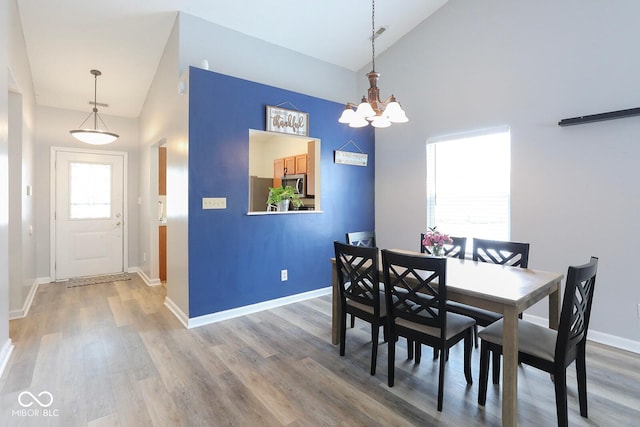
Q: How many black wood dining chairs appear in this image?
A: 6